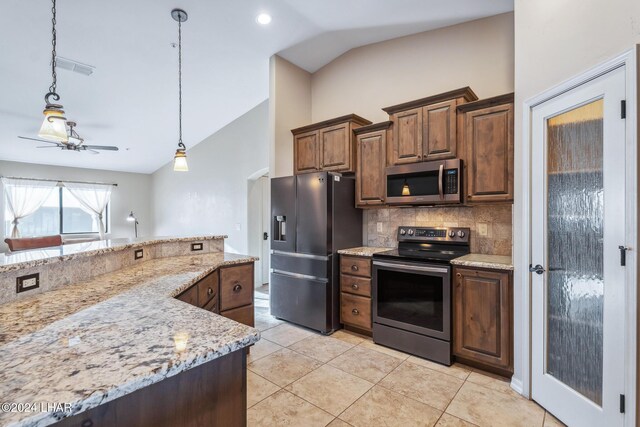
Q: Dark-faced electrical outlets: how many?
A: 3